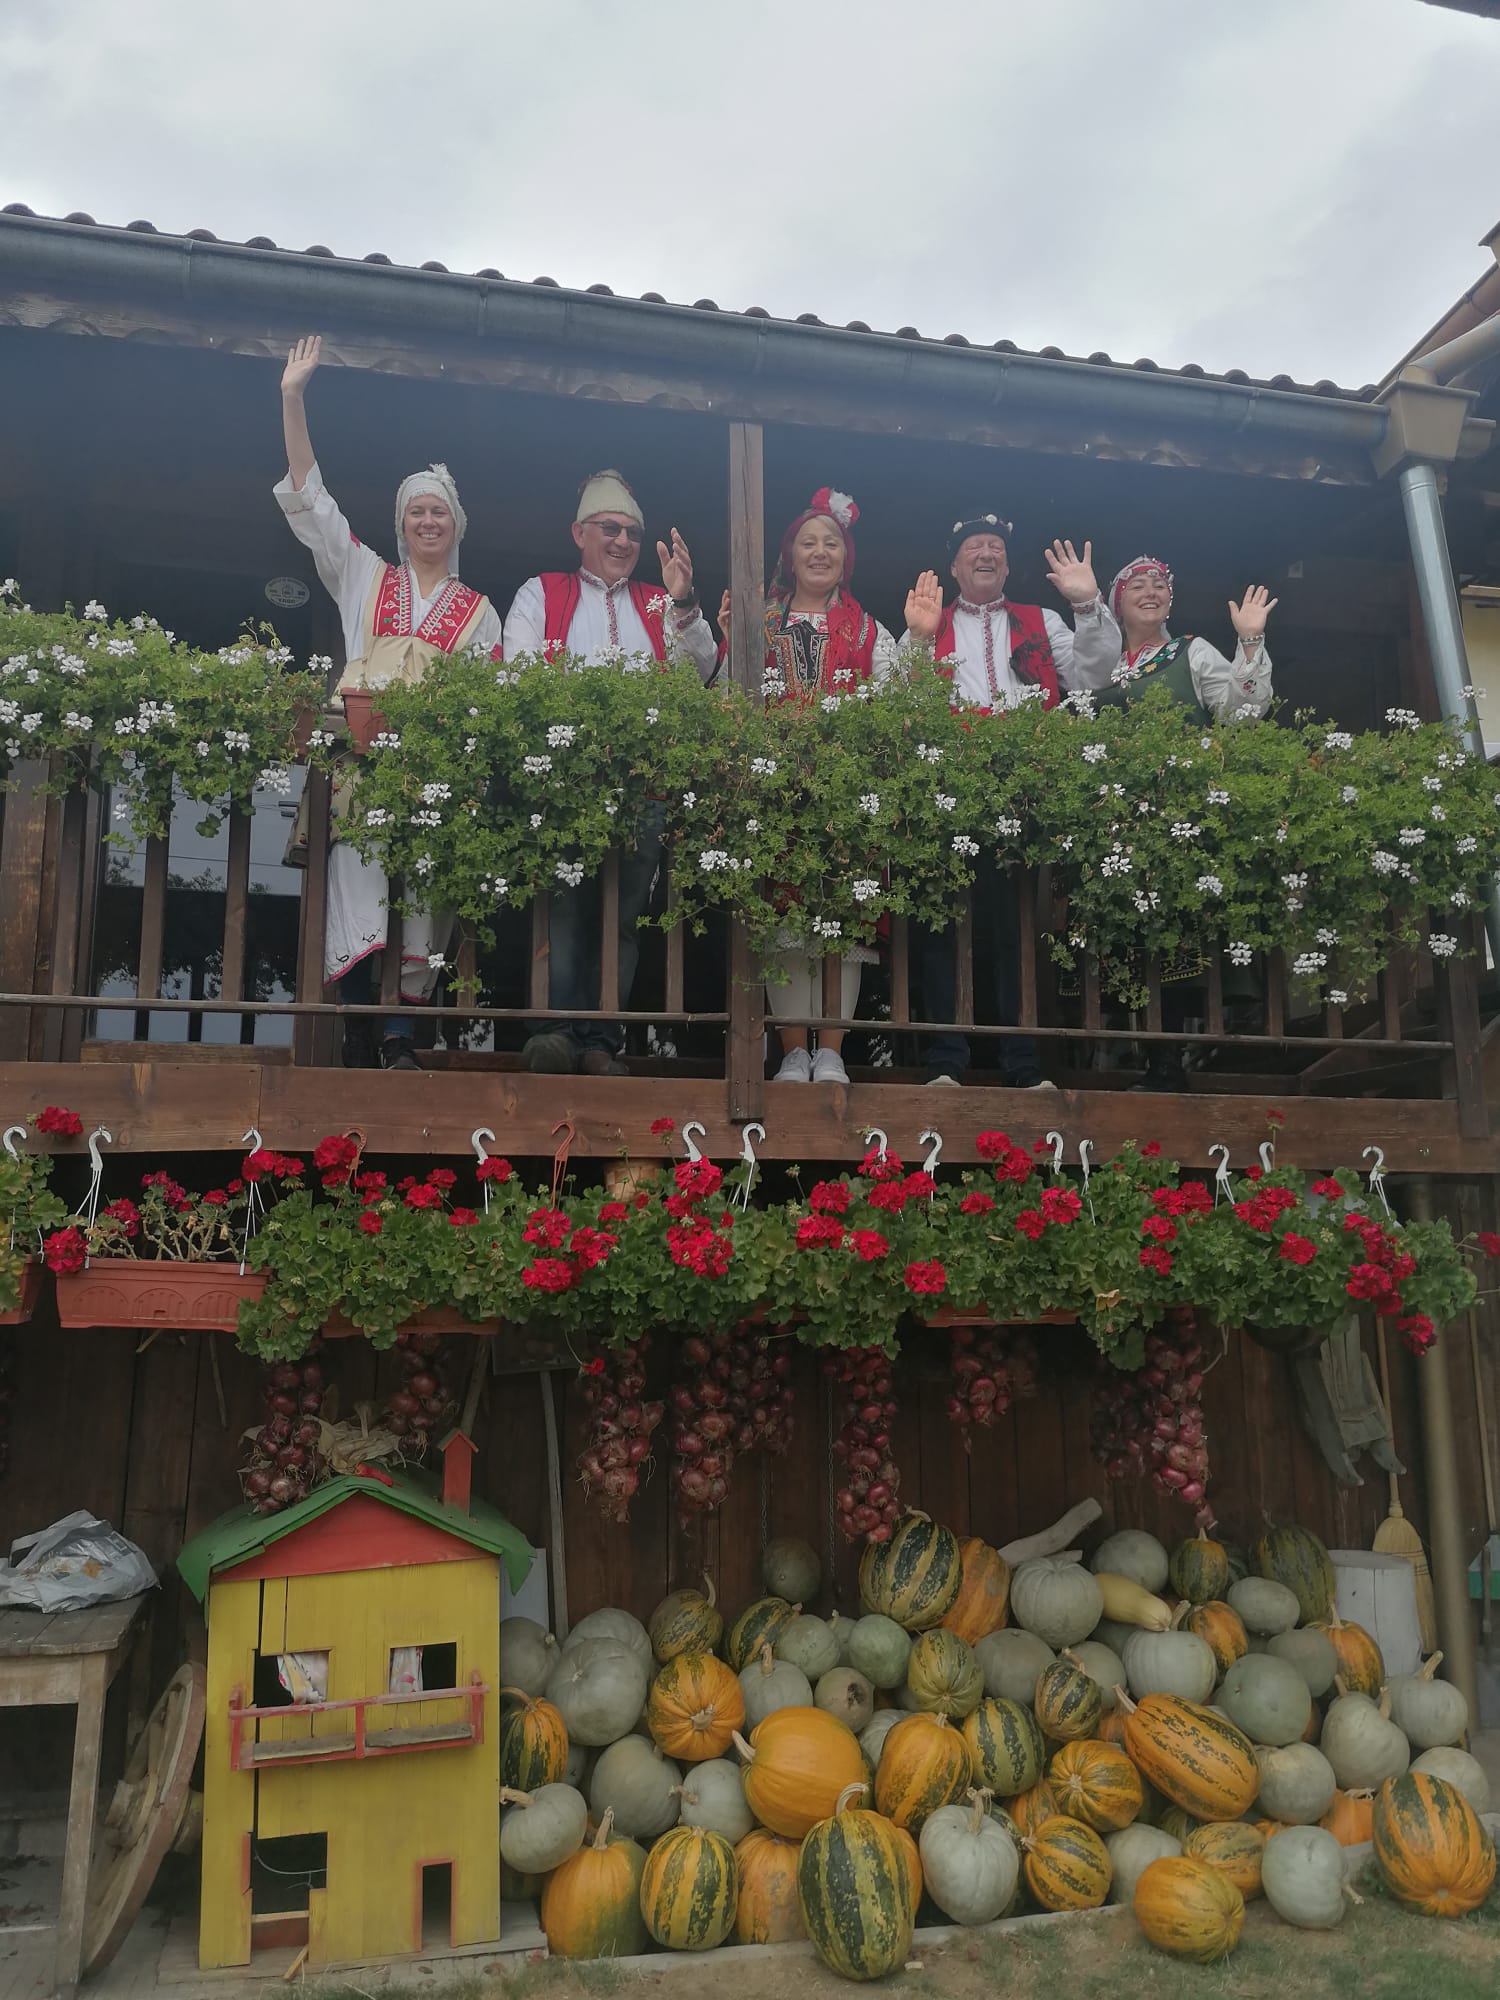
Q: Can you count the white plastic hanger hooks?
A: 13